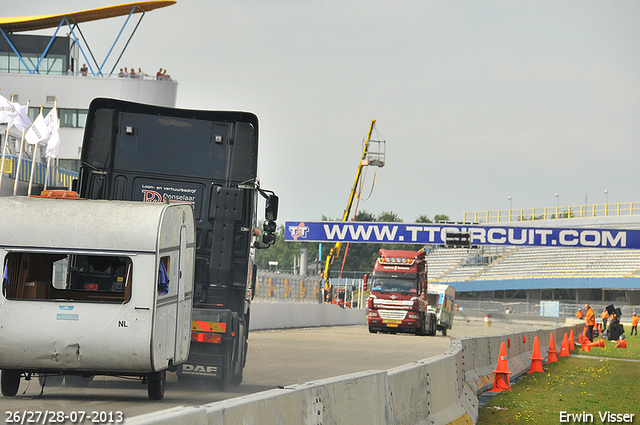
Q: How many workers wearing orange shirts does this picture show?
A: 5